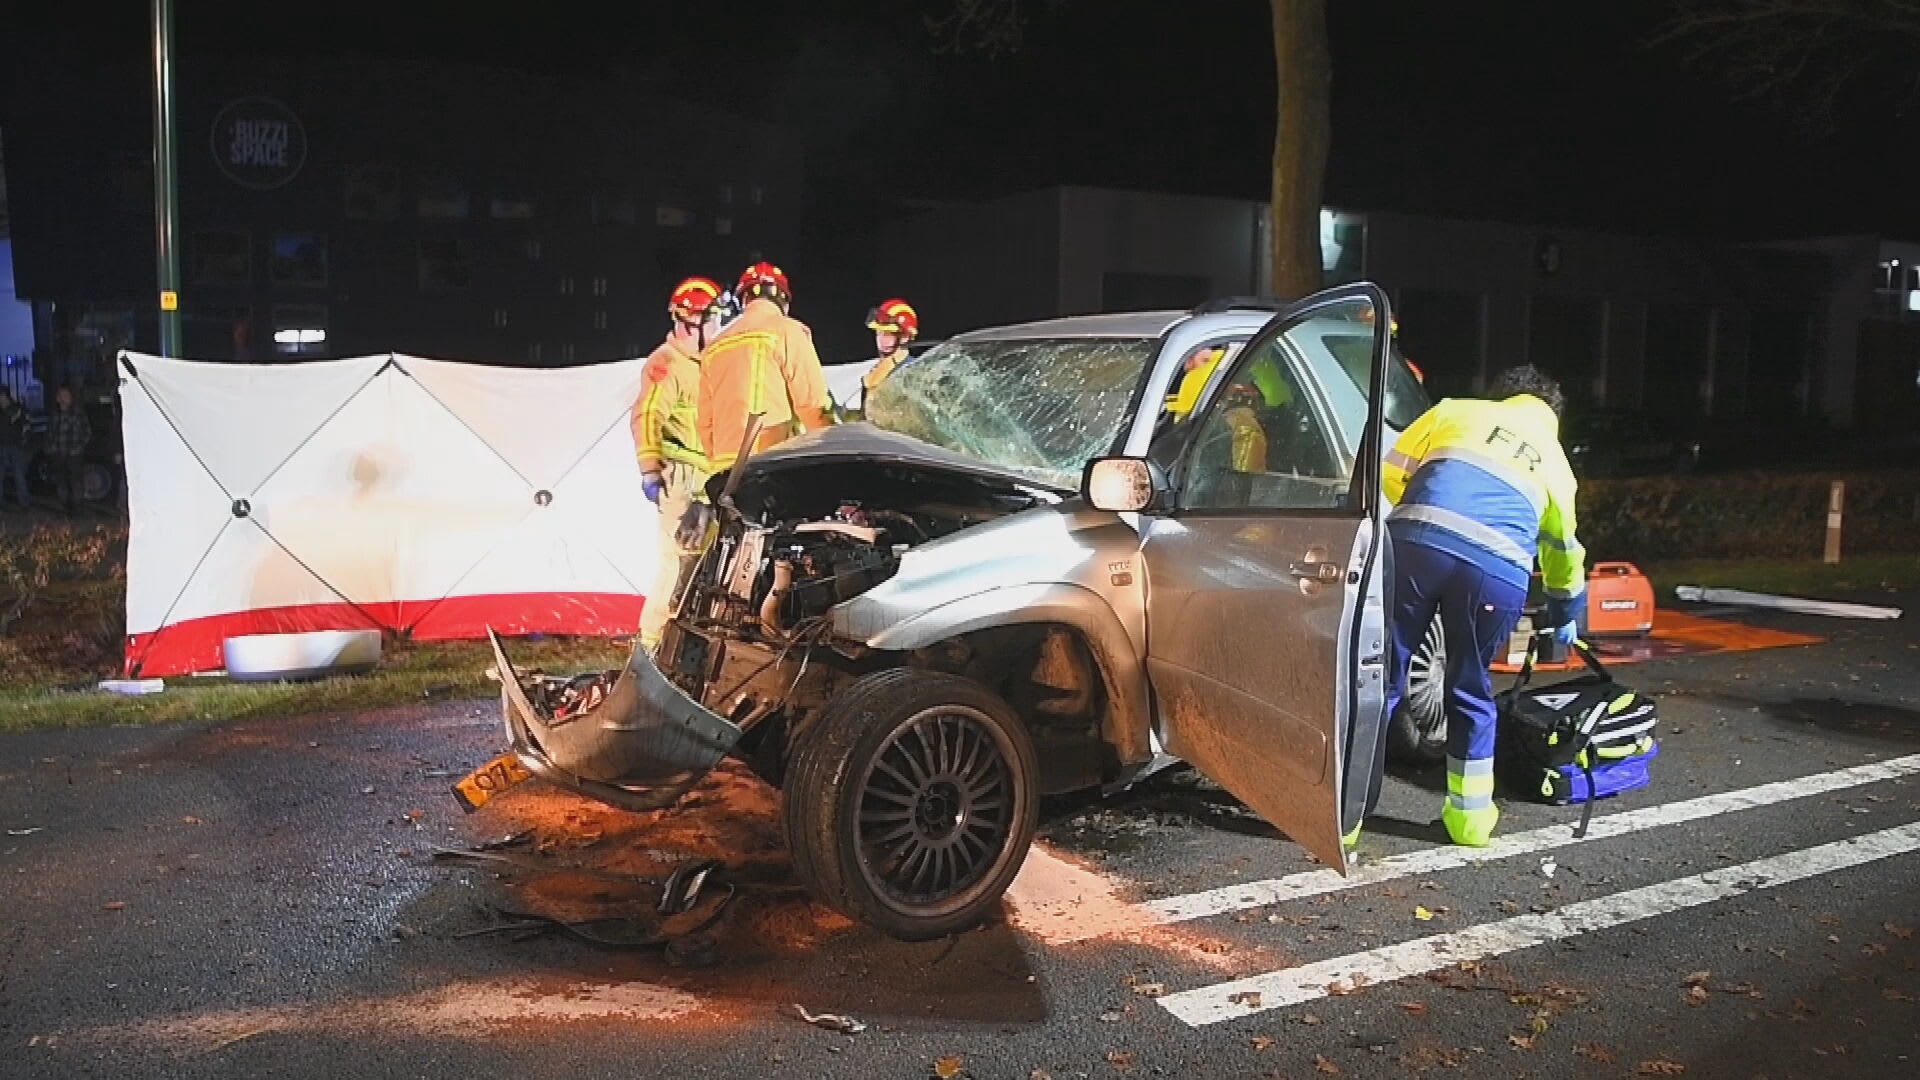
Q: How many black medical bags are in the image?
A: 1